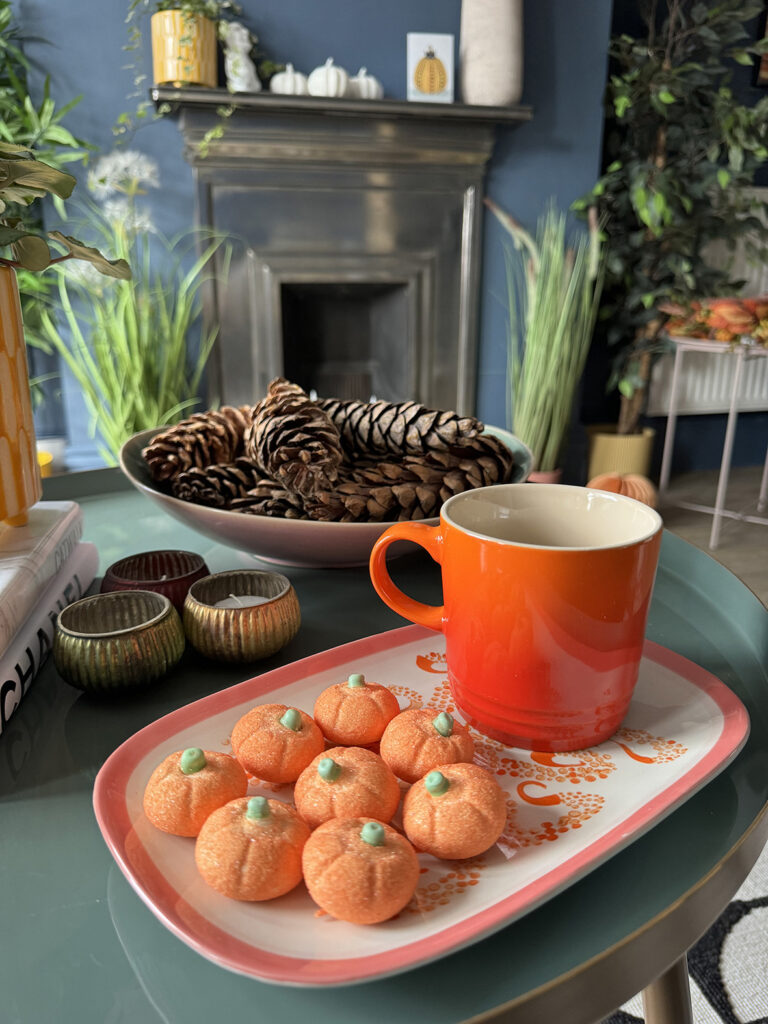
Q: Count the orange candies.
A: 8